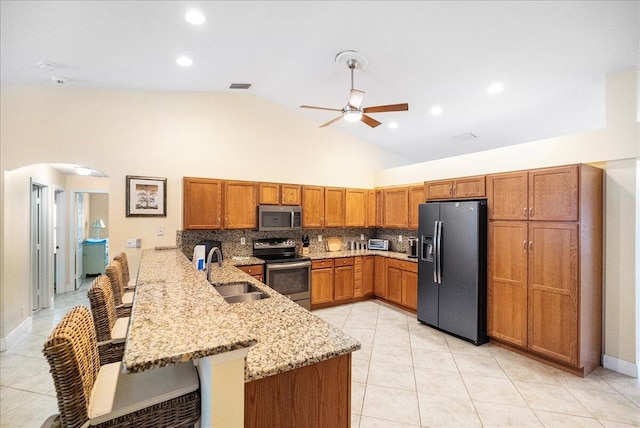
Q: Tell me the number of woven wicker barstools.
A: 4